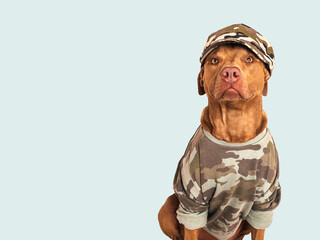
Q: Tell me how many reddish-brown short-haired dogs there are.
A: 1